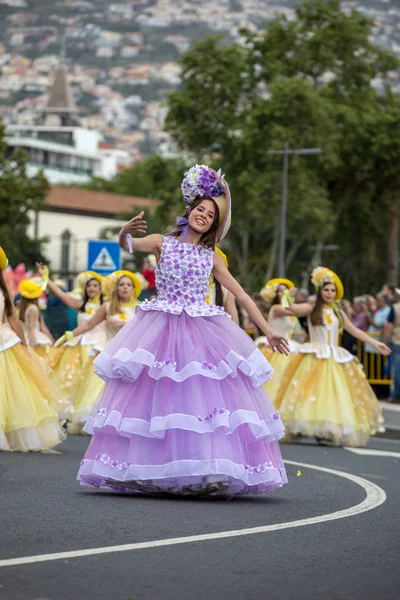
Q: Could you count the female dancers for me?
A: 8